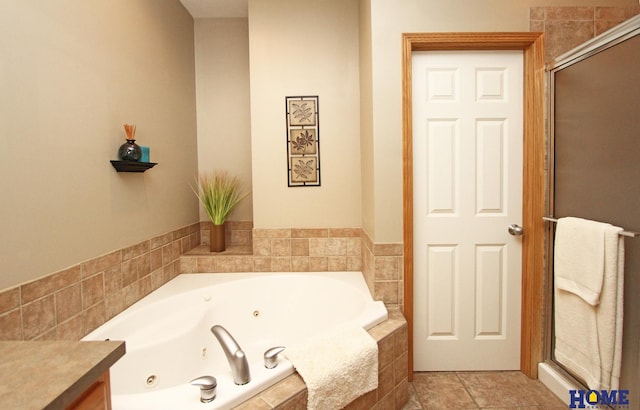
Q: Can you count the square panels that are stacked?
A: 3